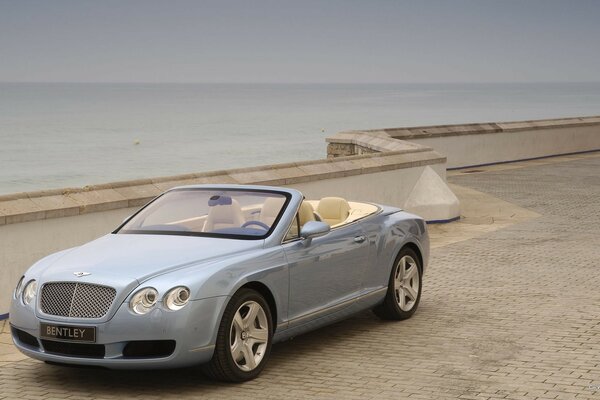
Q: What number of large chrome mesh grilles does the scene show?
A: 1